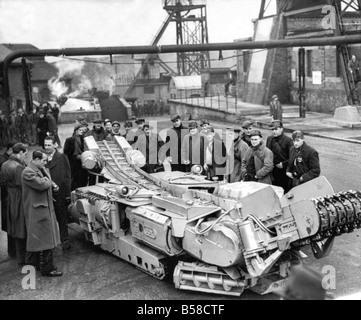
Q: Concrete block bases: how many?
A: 1